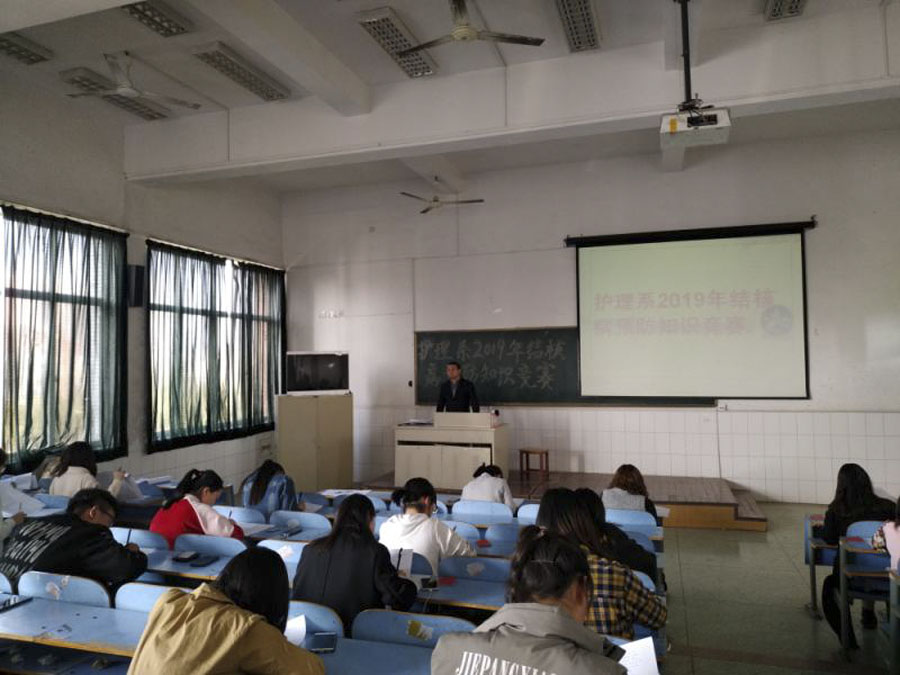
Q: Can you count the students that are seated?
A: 15